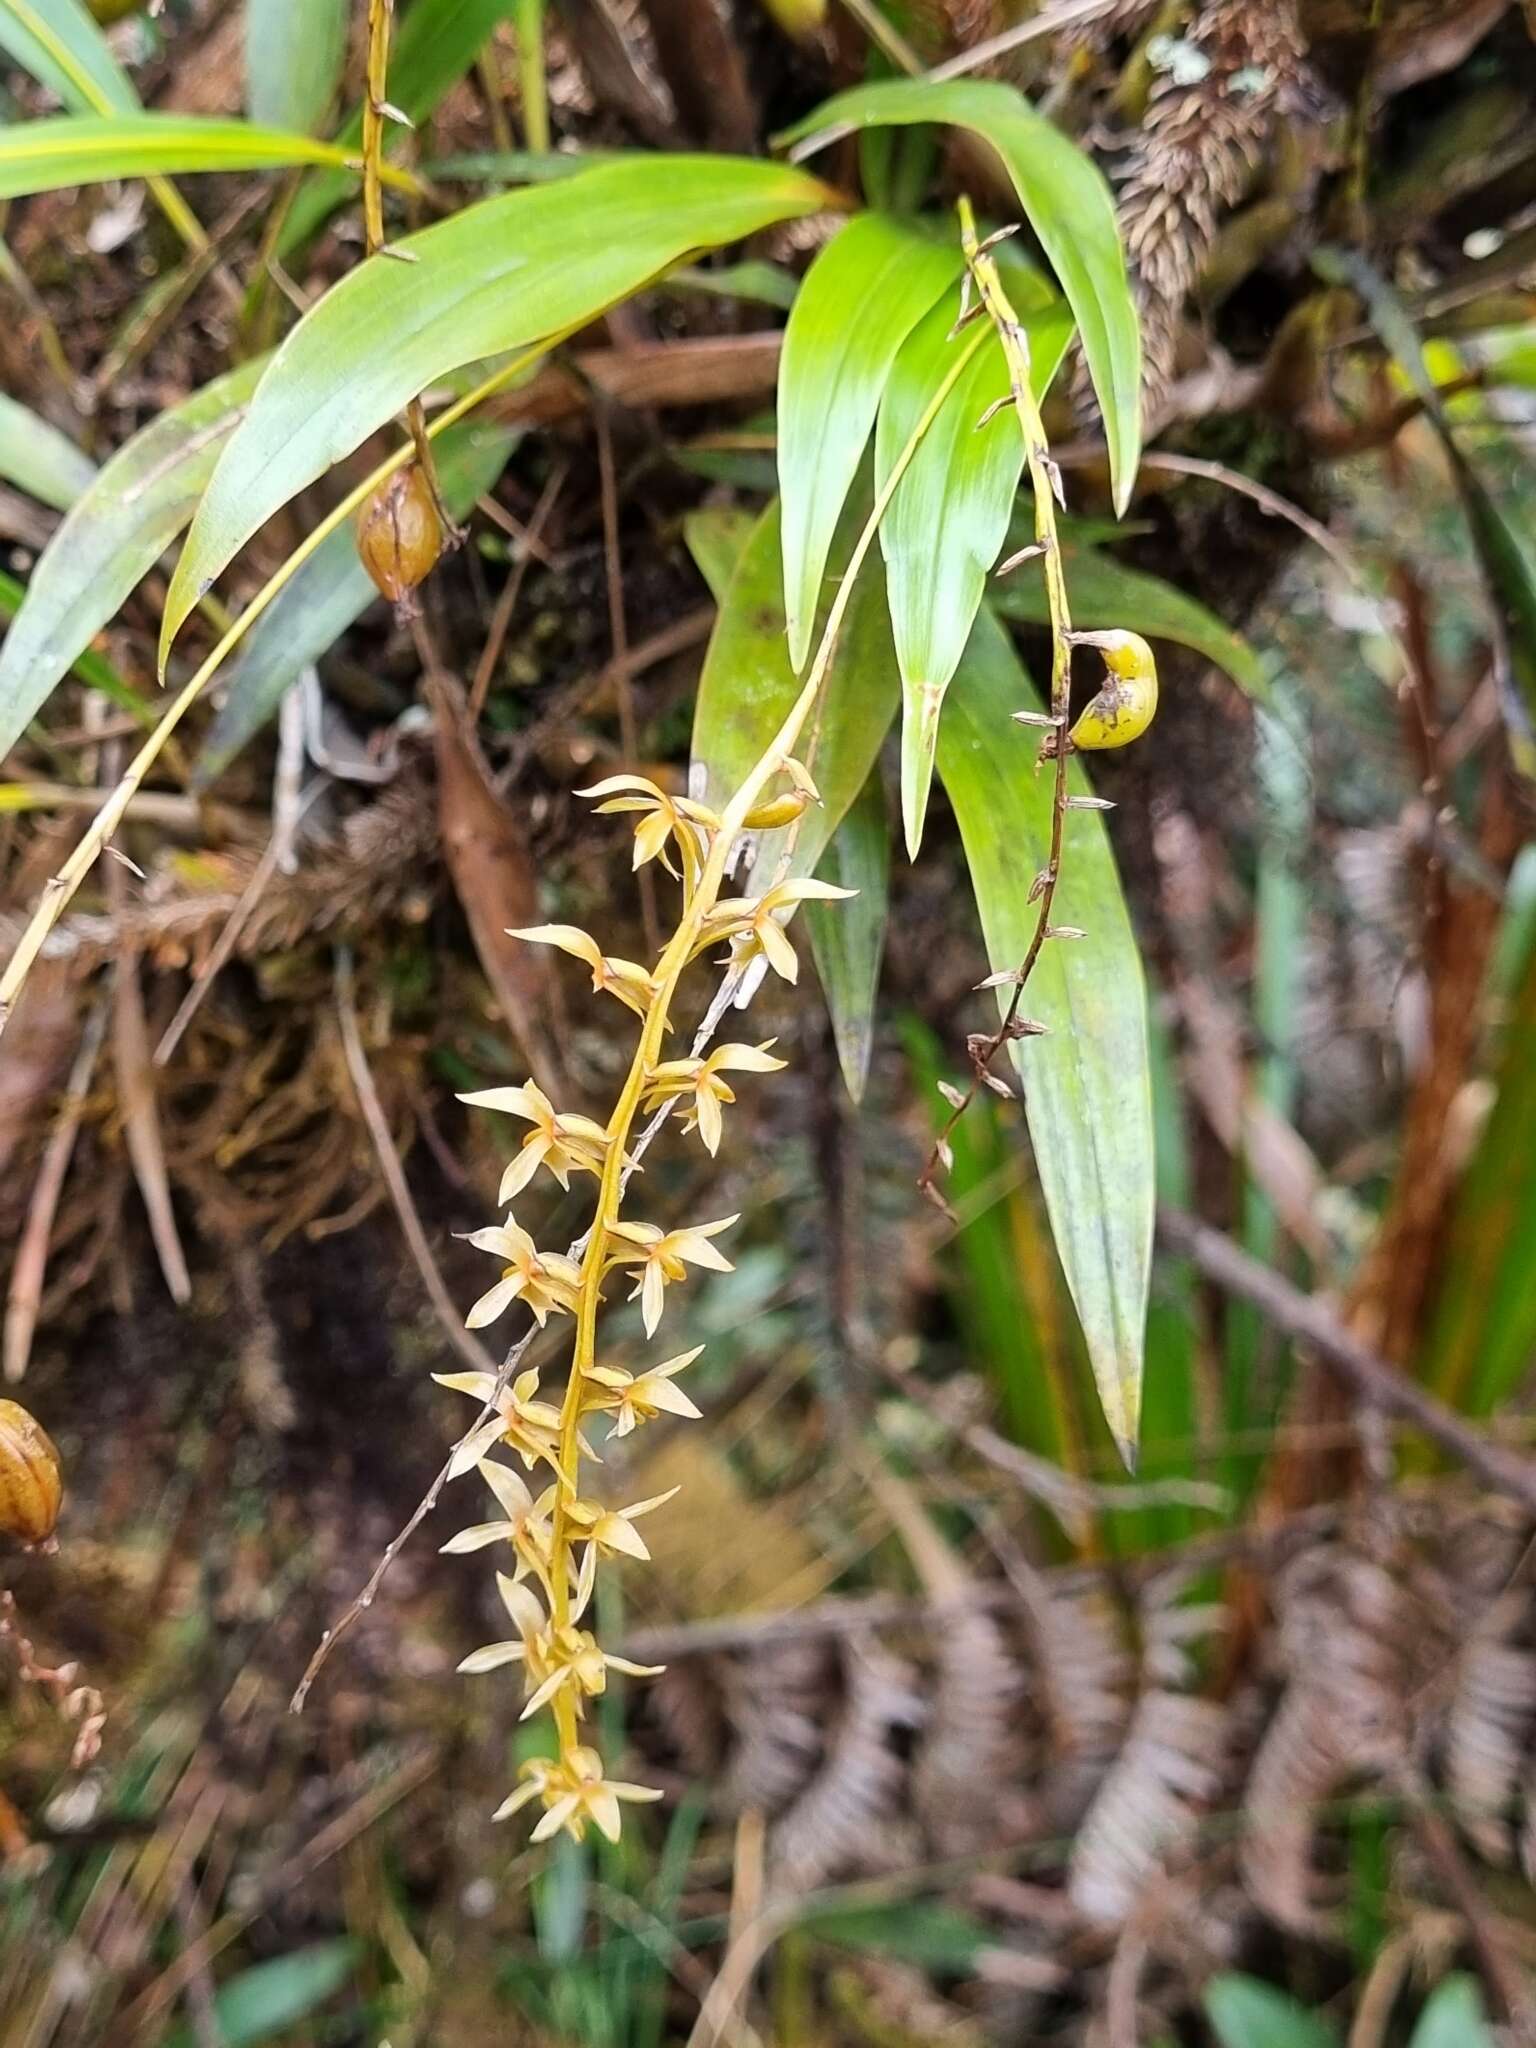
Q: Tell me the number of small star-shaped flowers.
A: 15